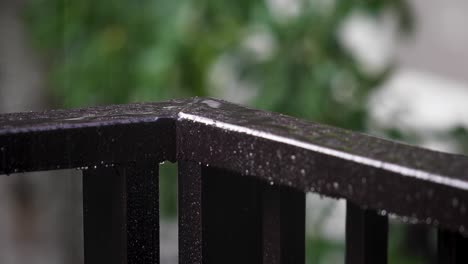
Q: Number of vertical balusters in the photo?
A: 5